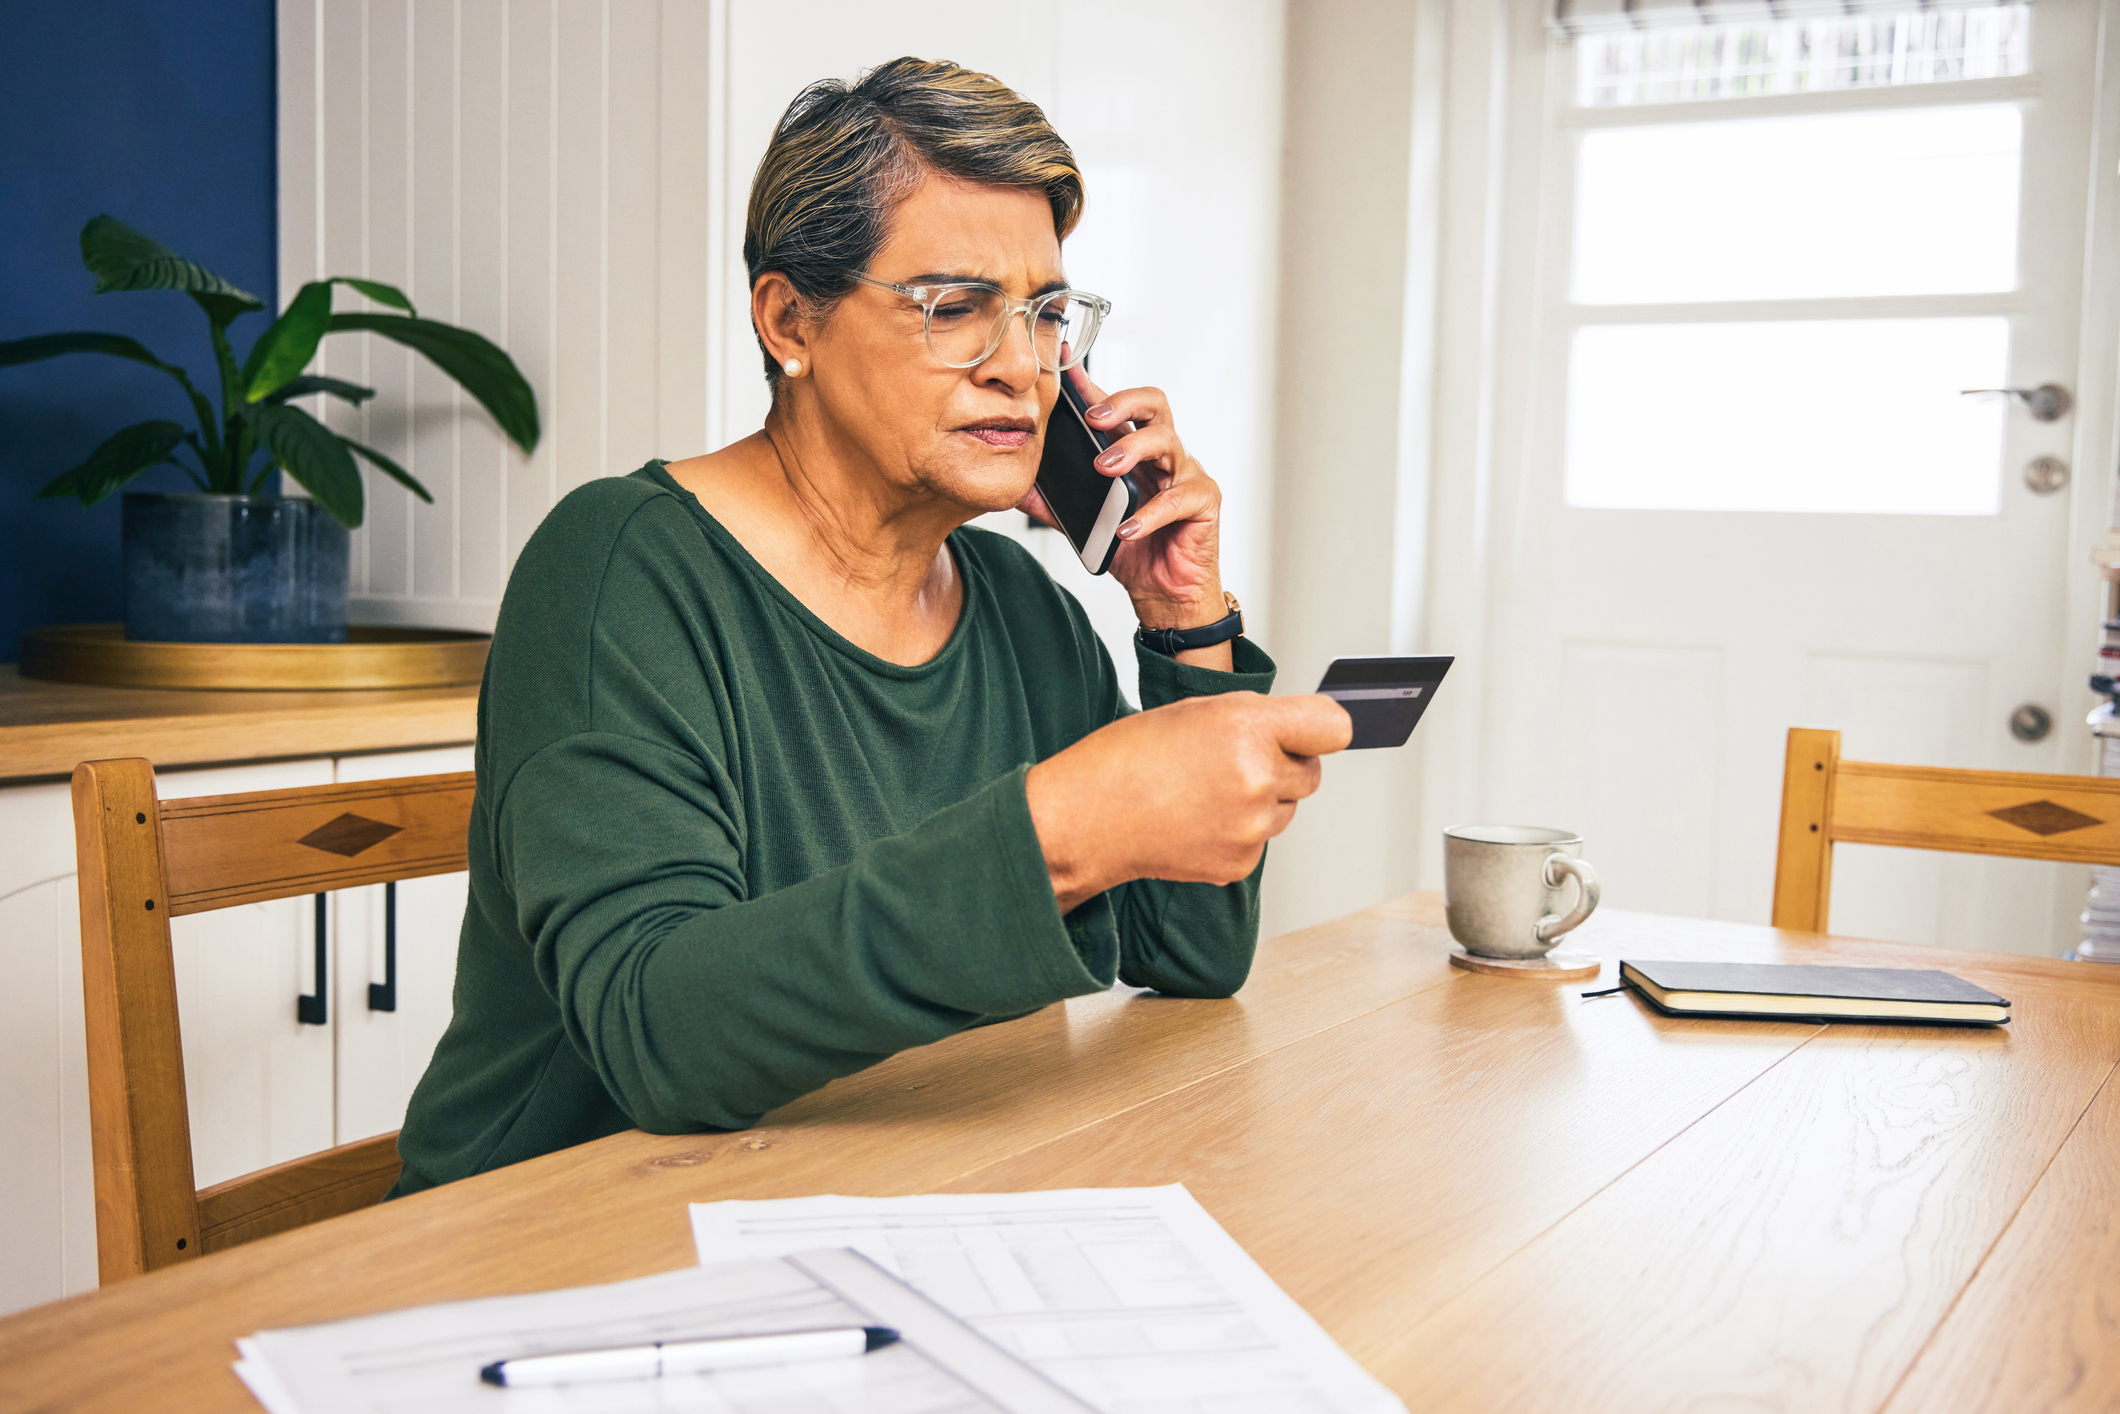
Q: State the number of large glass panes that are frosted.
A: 2